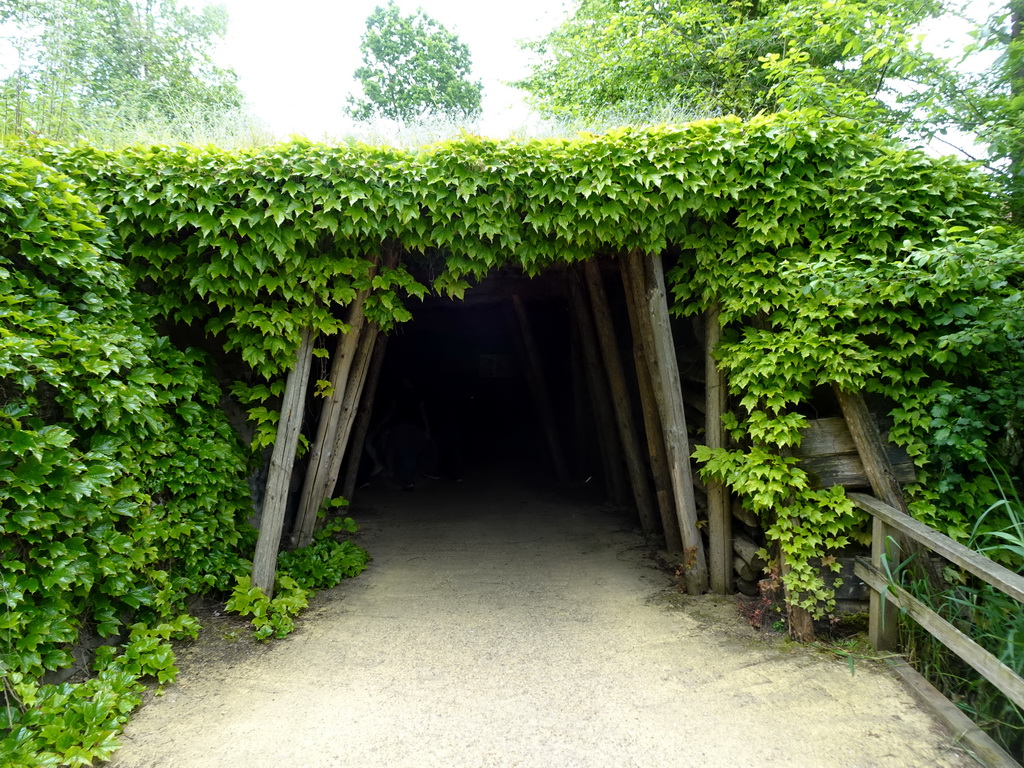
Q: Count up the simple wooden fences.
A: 1